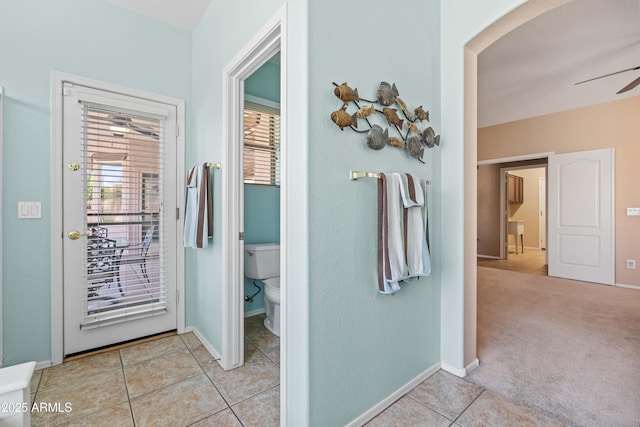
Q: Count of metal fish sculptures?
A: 12